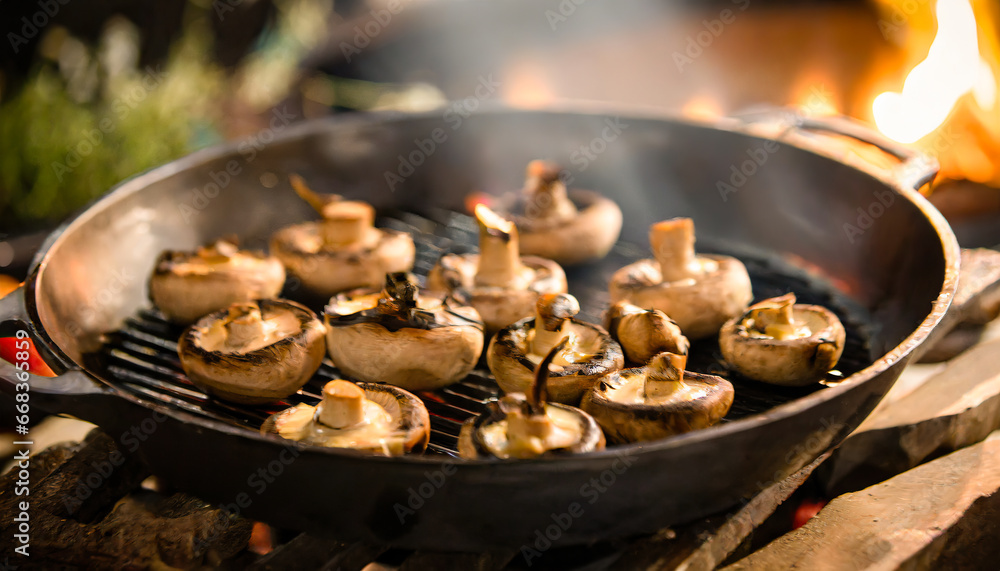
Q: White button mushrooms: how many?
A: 13